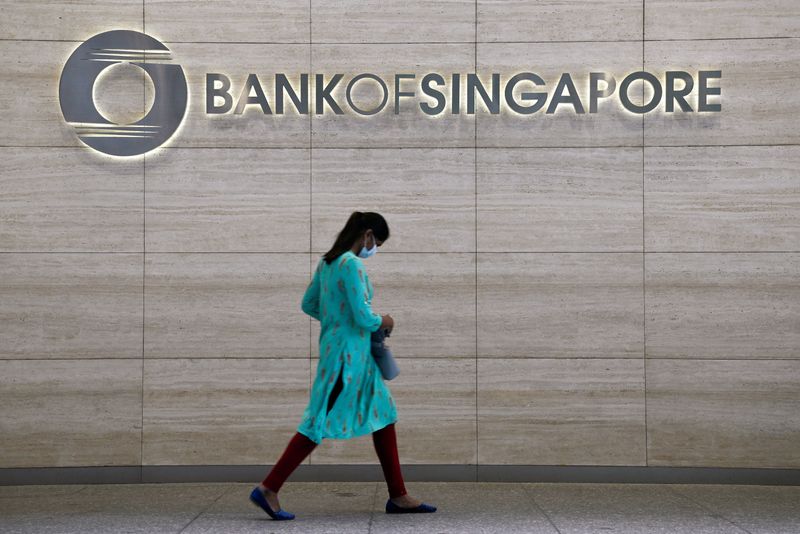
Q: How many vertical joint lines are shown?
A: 4